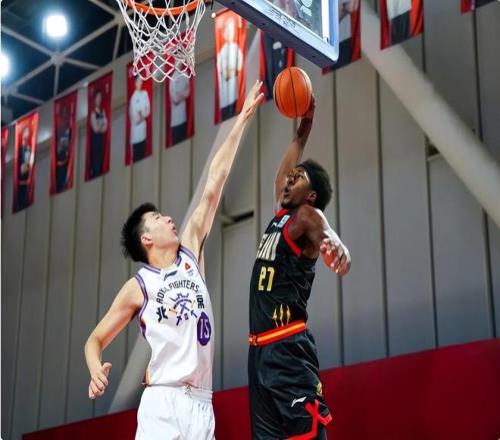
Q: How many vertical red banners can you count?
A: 11